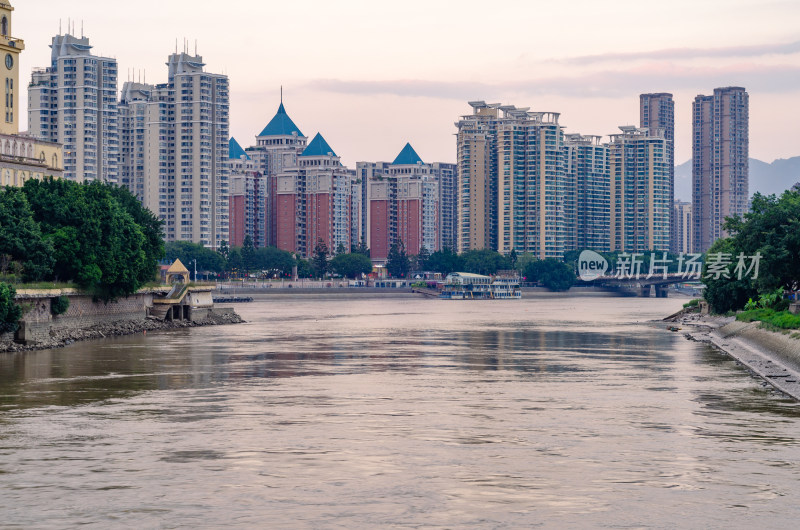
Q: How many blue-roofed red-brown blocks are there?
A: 4